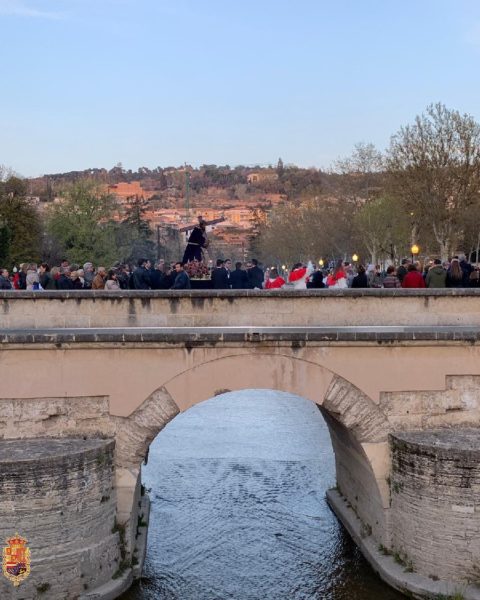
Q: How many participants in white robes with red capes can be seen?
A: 4